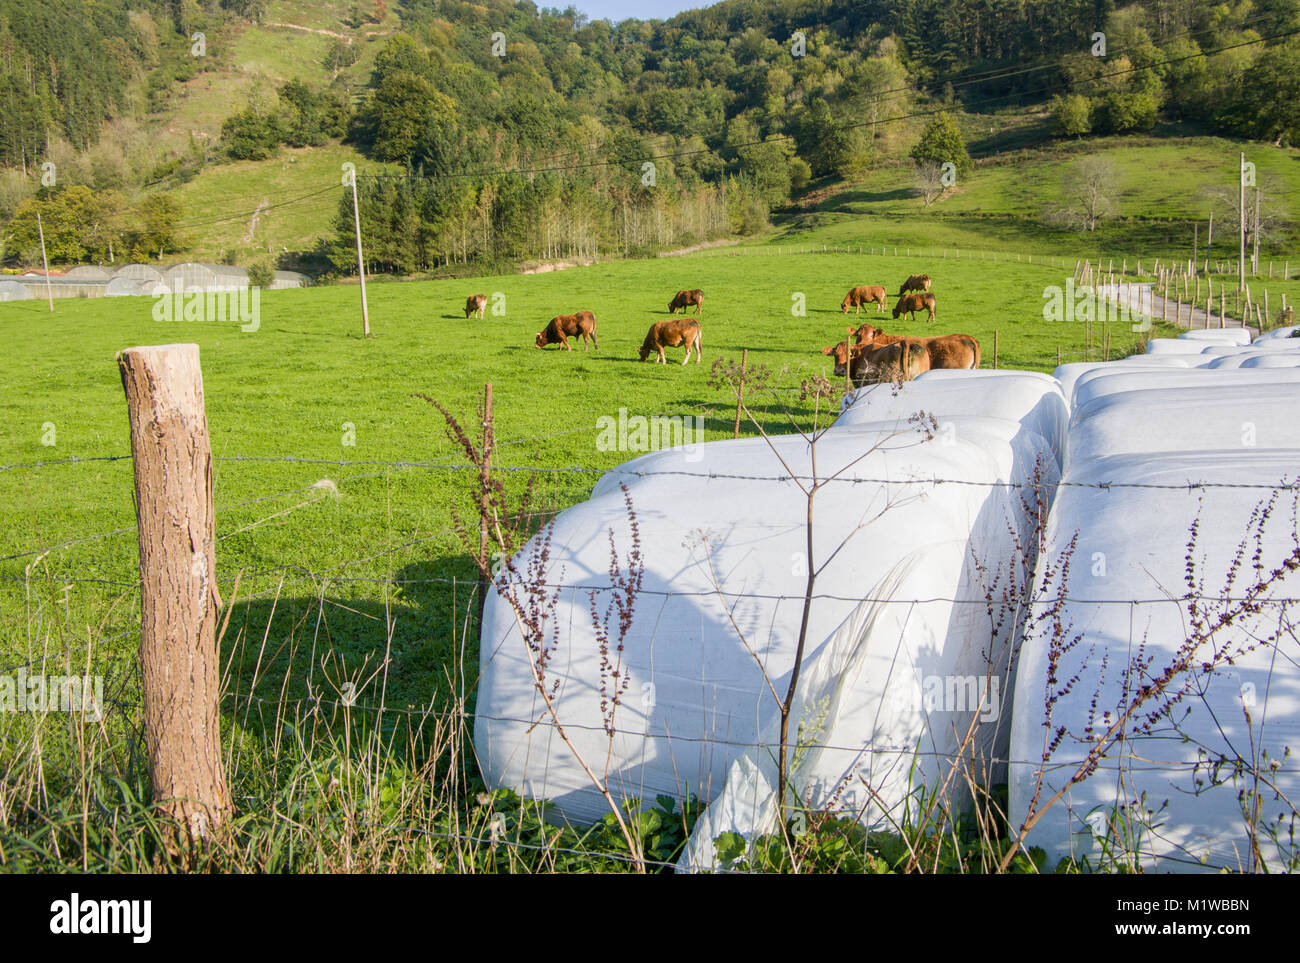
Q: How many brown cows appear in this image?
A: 9